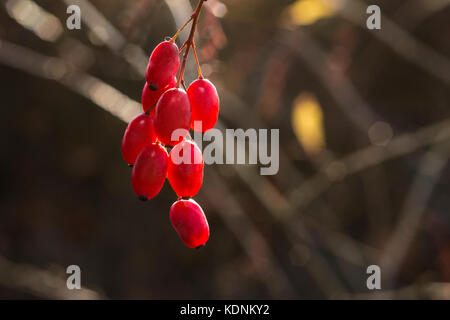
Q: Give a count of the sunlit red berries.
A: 8